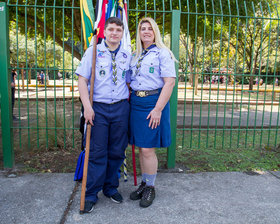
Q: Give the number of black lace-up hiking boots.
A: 2